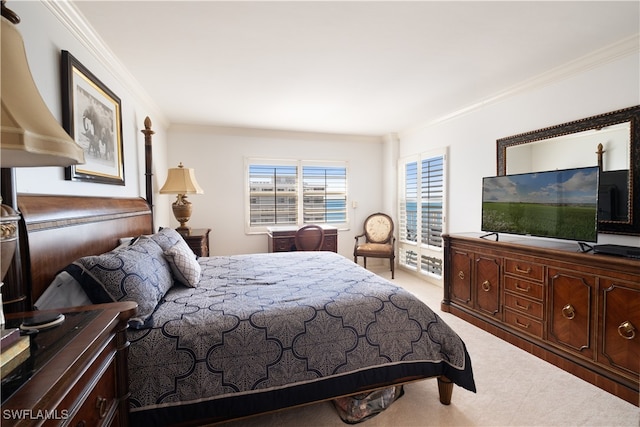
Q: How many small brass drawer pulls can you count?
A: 4